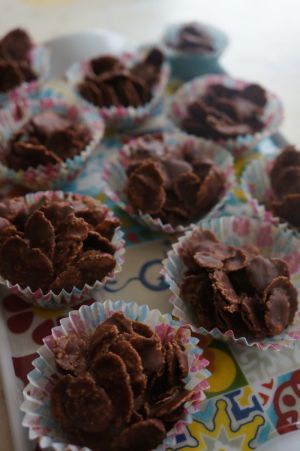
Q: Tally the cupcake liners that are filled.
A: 10